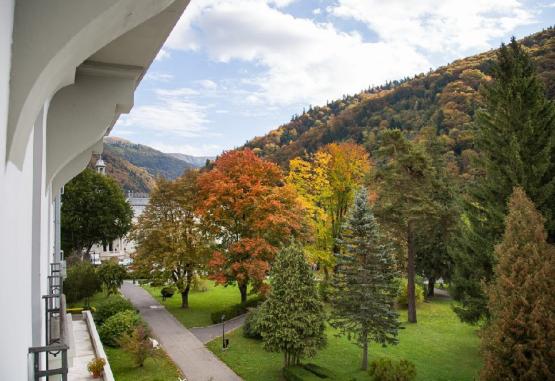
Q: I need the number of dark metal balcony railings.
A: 4